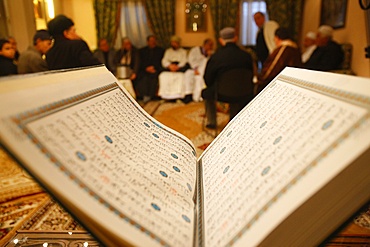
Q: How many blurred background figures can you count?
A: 14